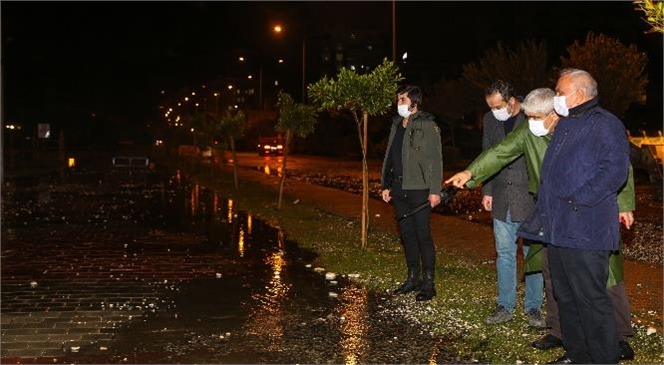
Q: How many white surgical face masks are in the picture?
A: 4